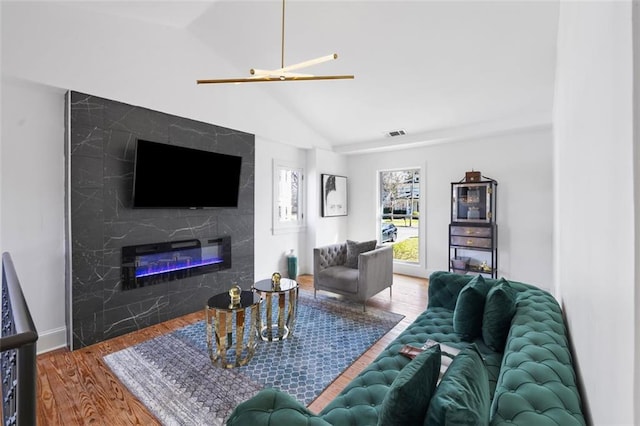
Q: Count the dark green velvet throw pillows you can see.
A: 4